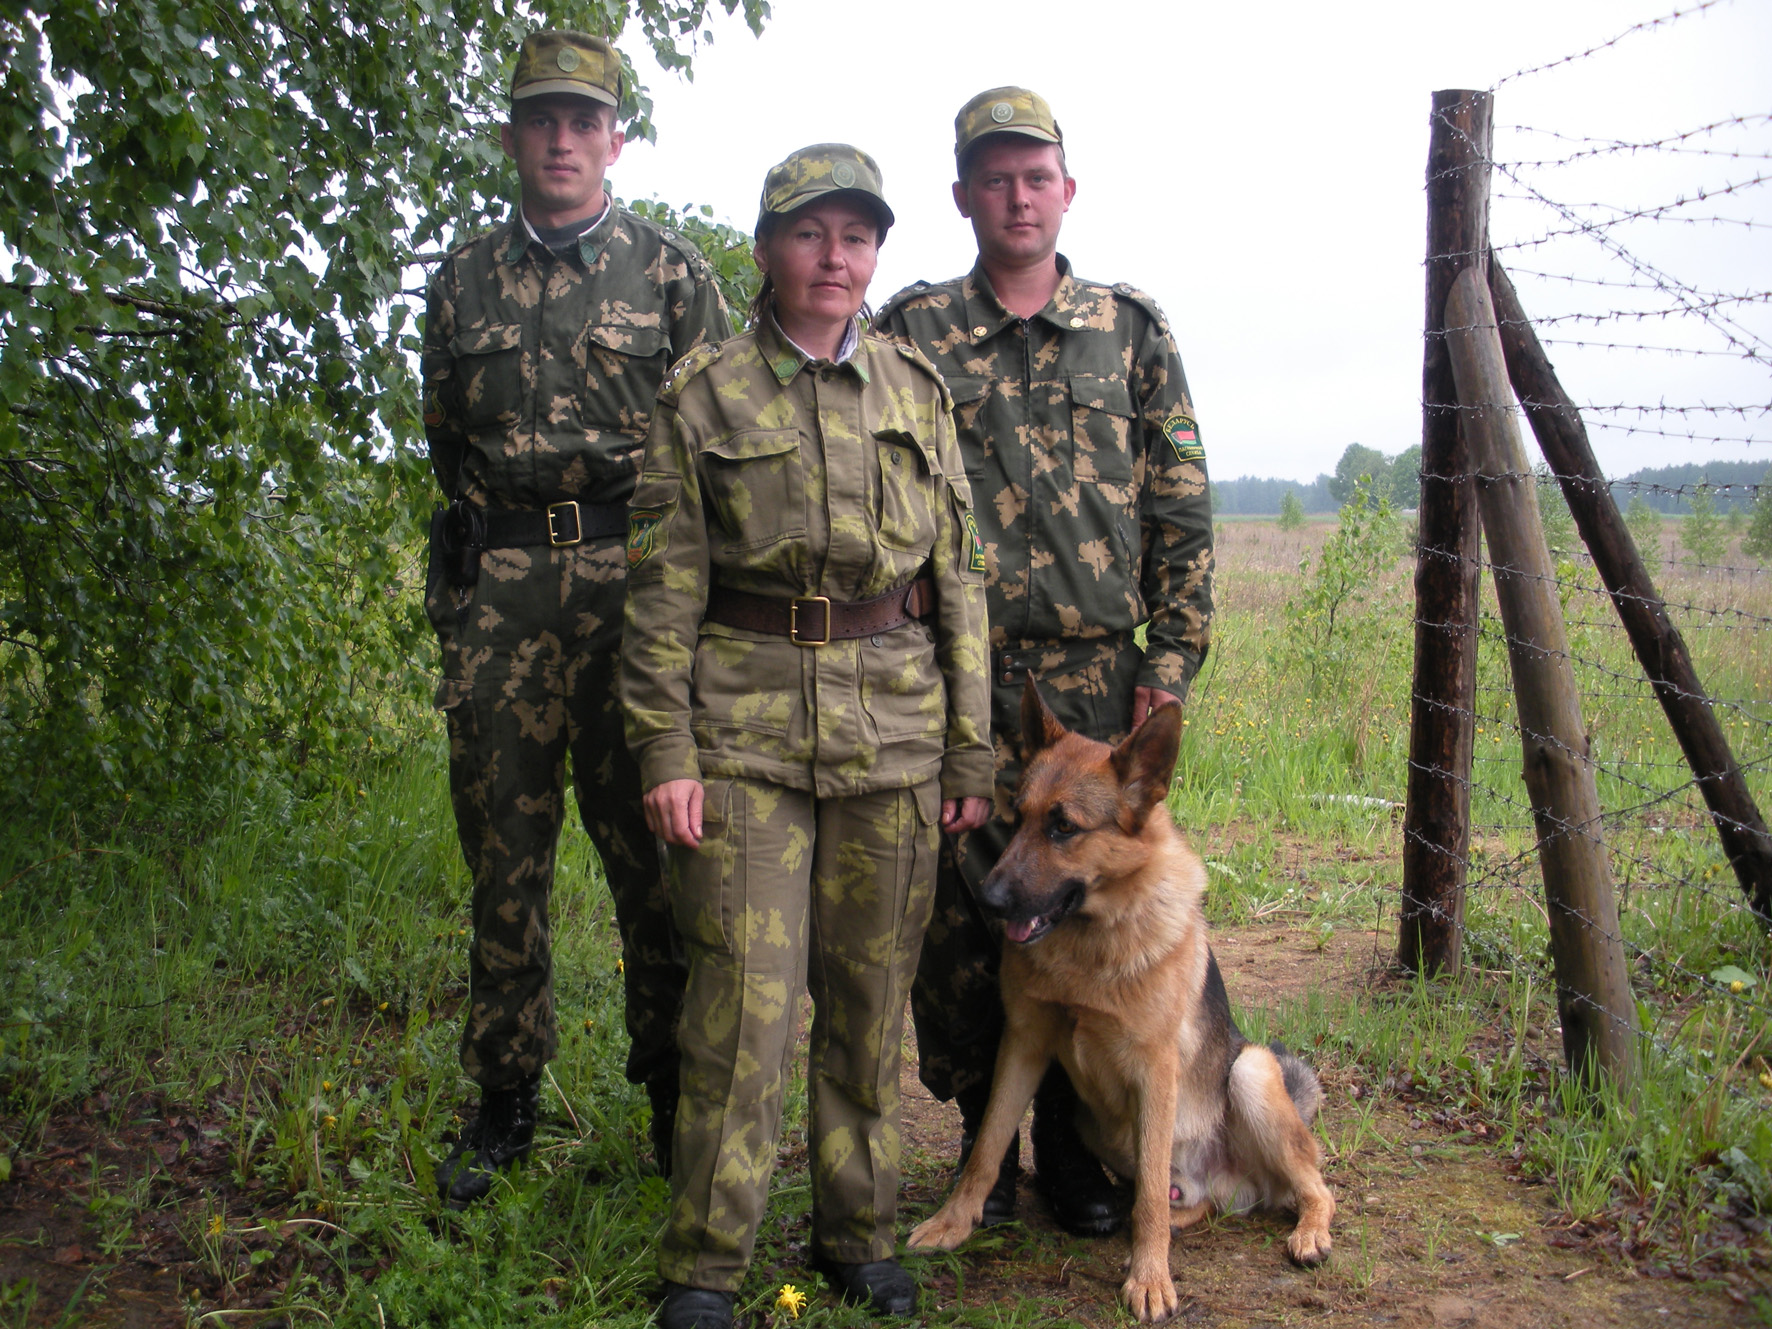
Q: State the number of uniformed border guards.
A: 3